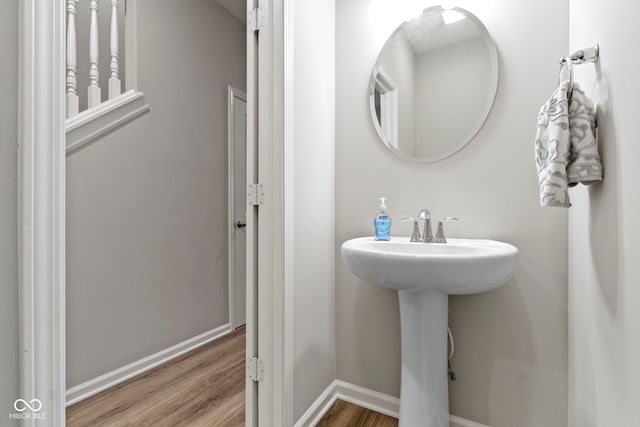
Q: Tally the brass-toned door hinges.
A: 0